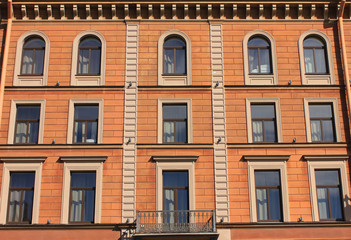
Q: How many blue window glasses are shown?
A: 15